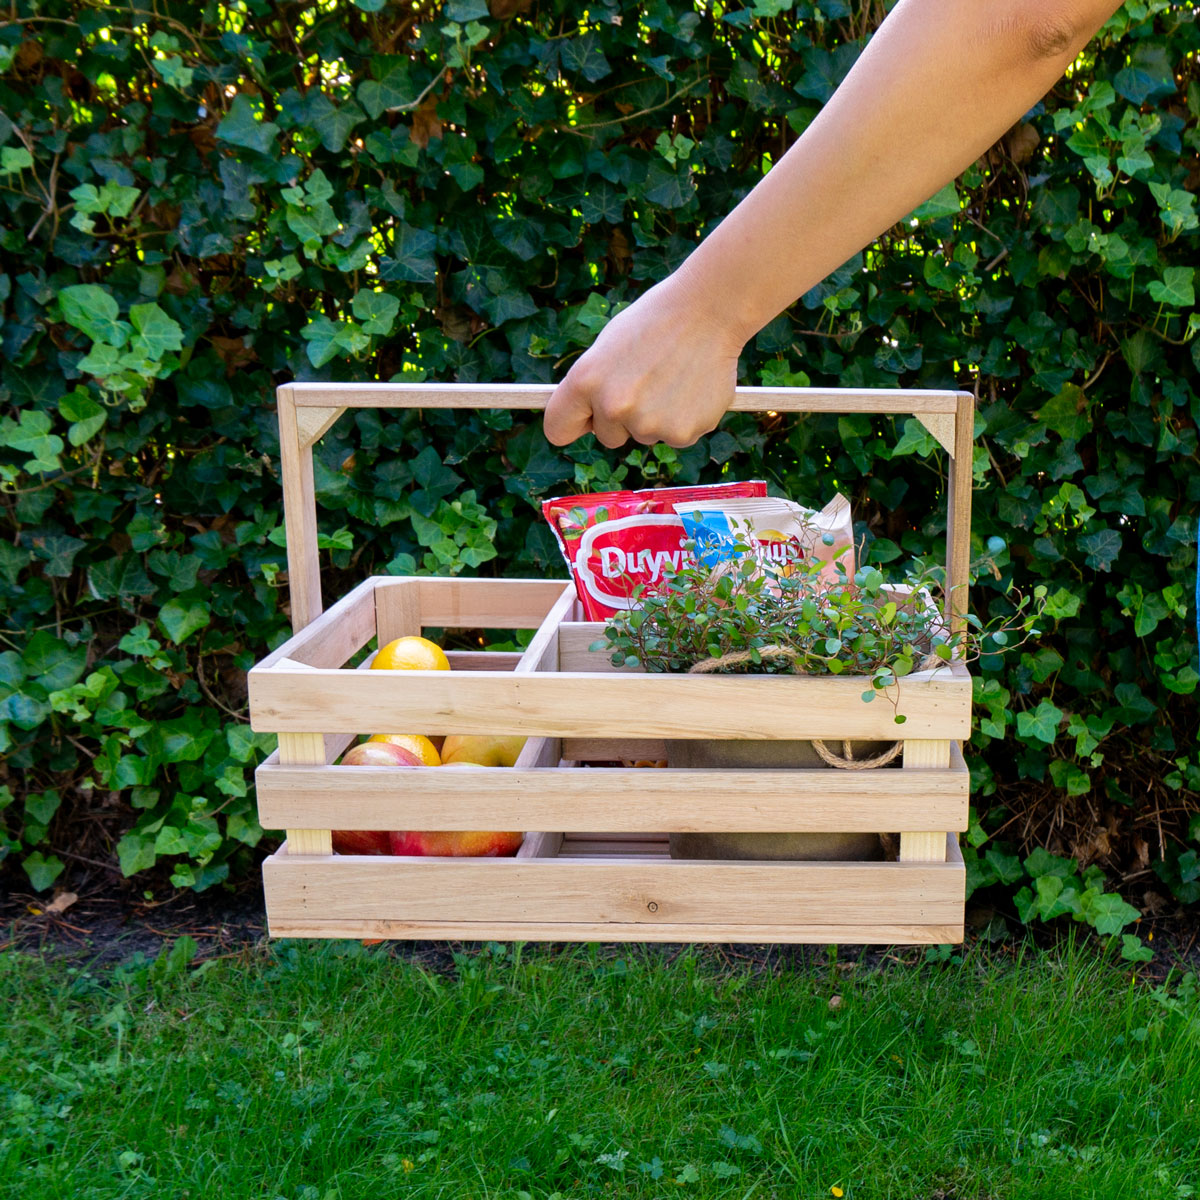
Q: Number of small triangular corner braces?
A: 2